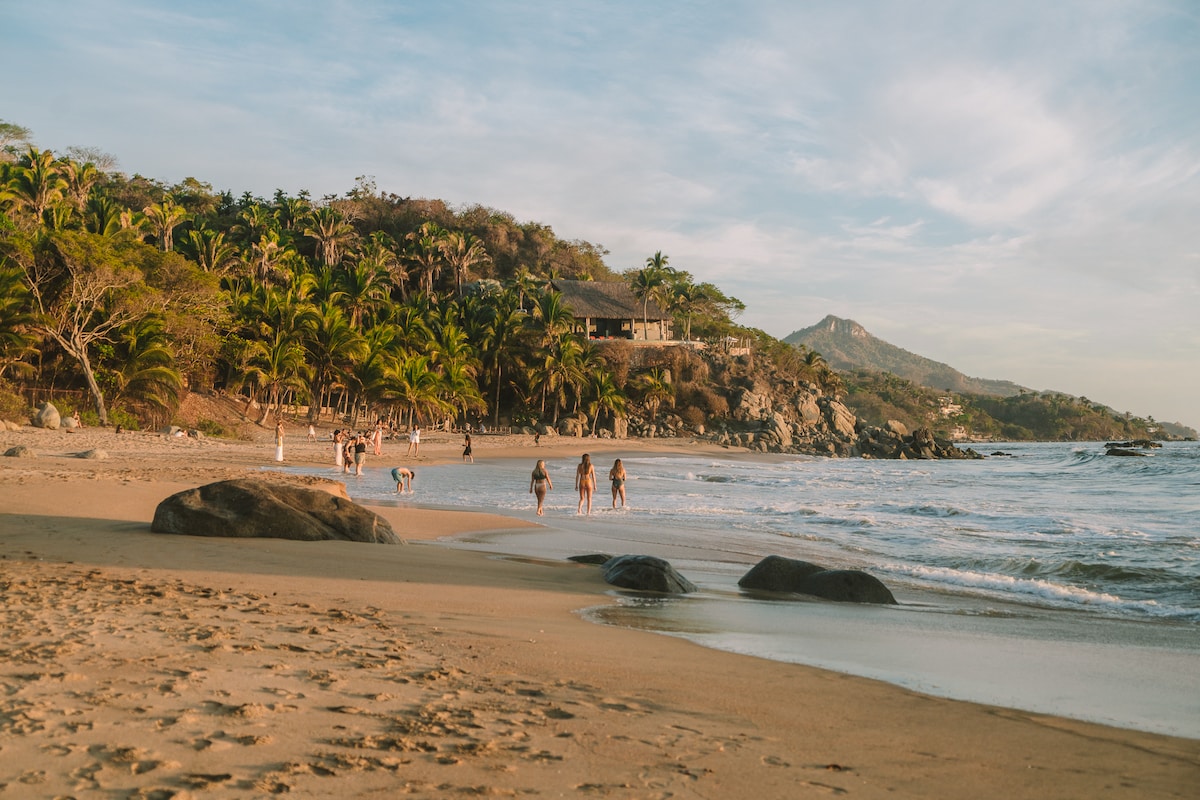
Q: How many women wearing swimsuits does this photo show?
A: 3